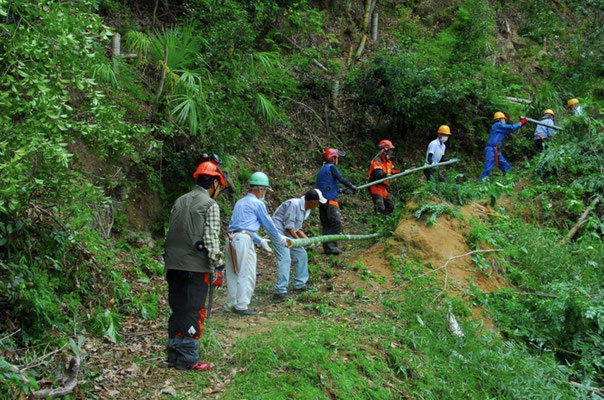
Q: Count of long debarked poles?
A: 3